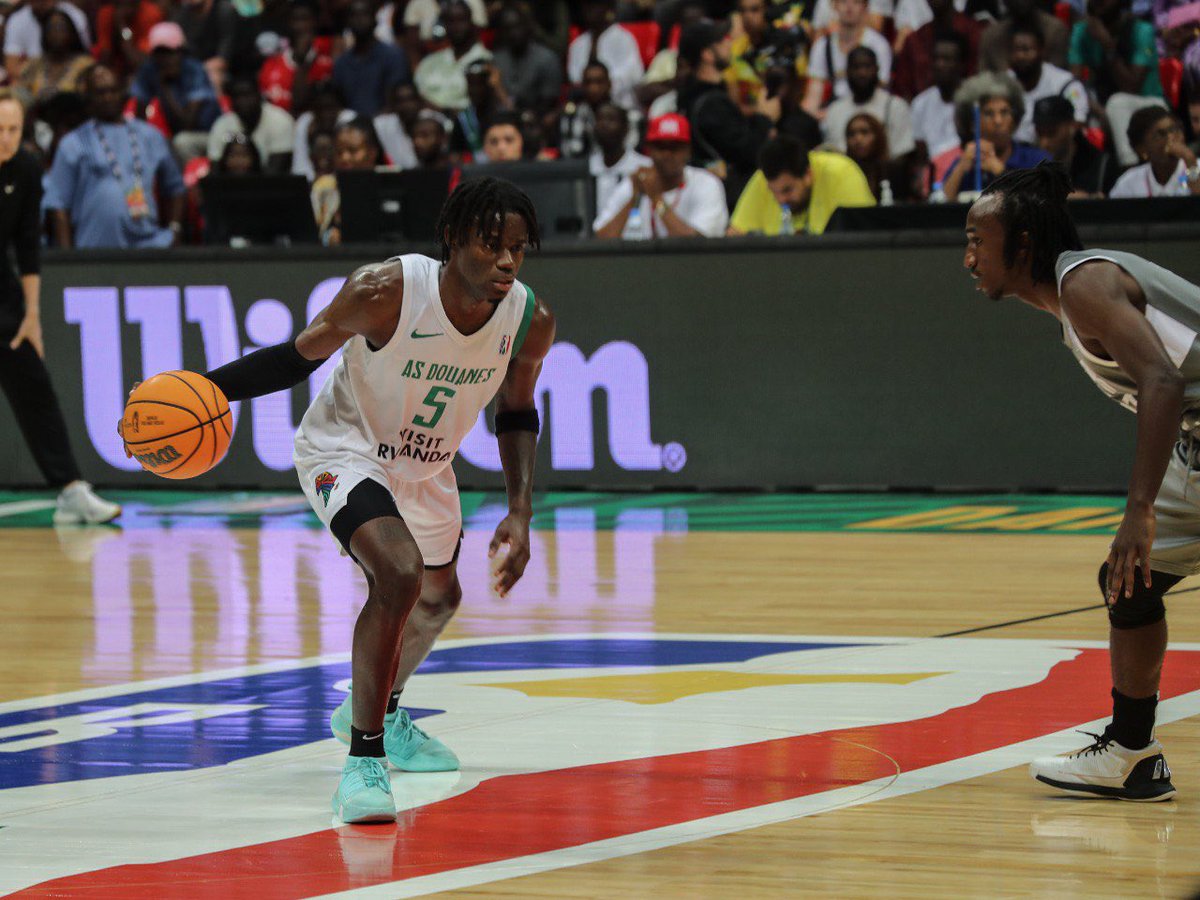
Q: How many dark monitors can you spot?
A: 3